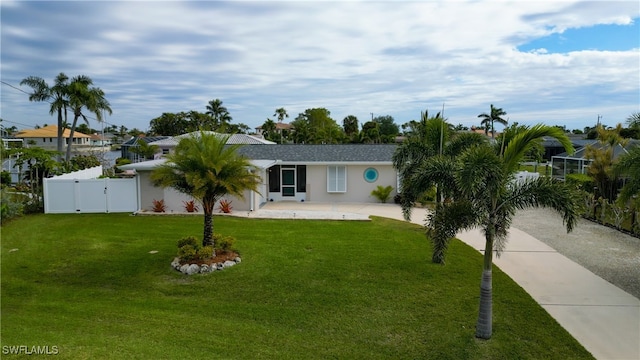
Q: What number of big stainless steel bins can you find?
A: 0